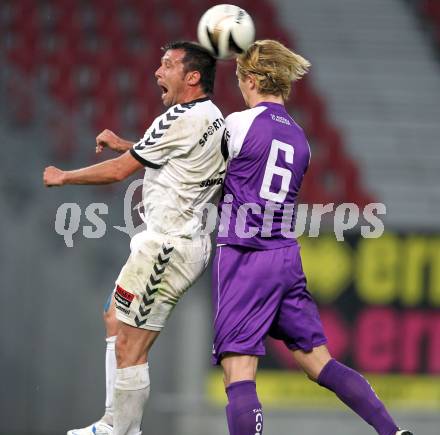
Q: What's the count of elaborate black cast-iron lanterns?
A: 0